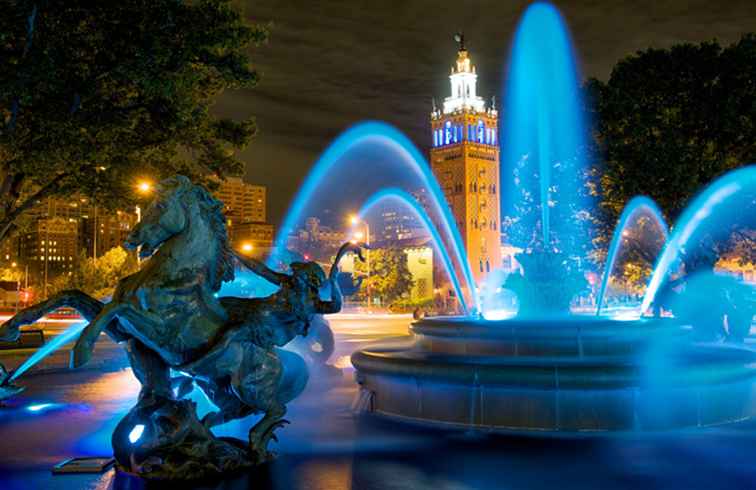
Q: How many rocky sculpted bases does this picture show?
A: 1